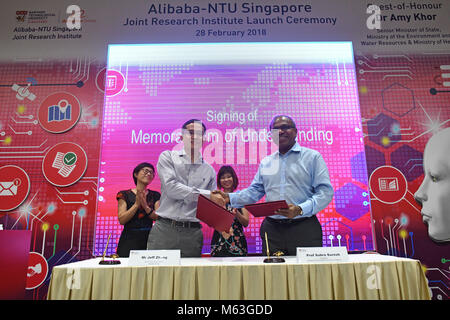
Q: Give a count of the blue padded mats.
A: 0